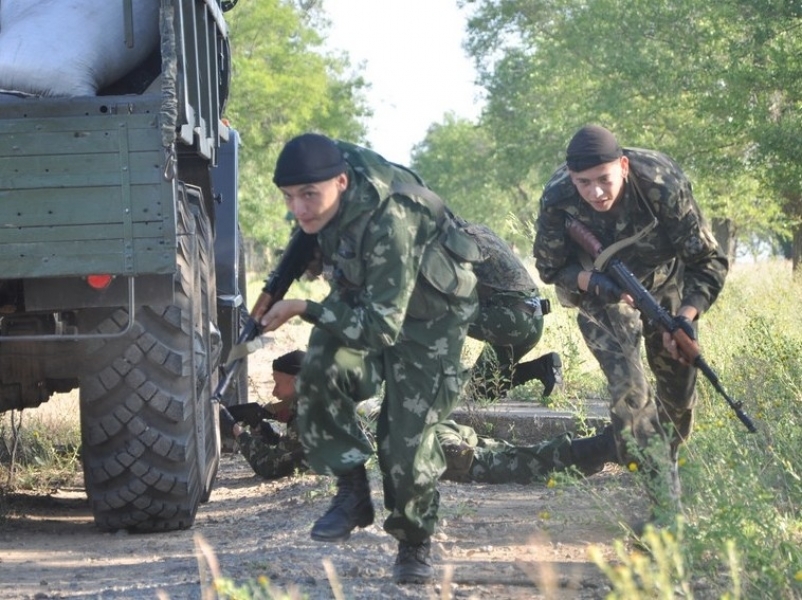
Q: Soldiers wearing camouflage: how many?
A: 4